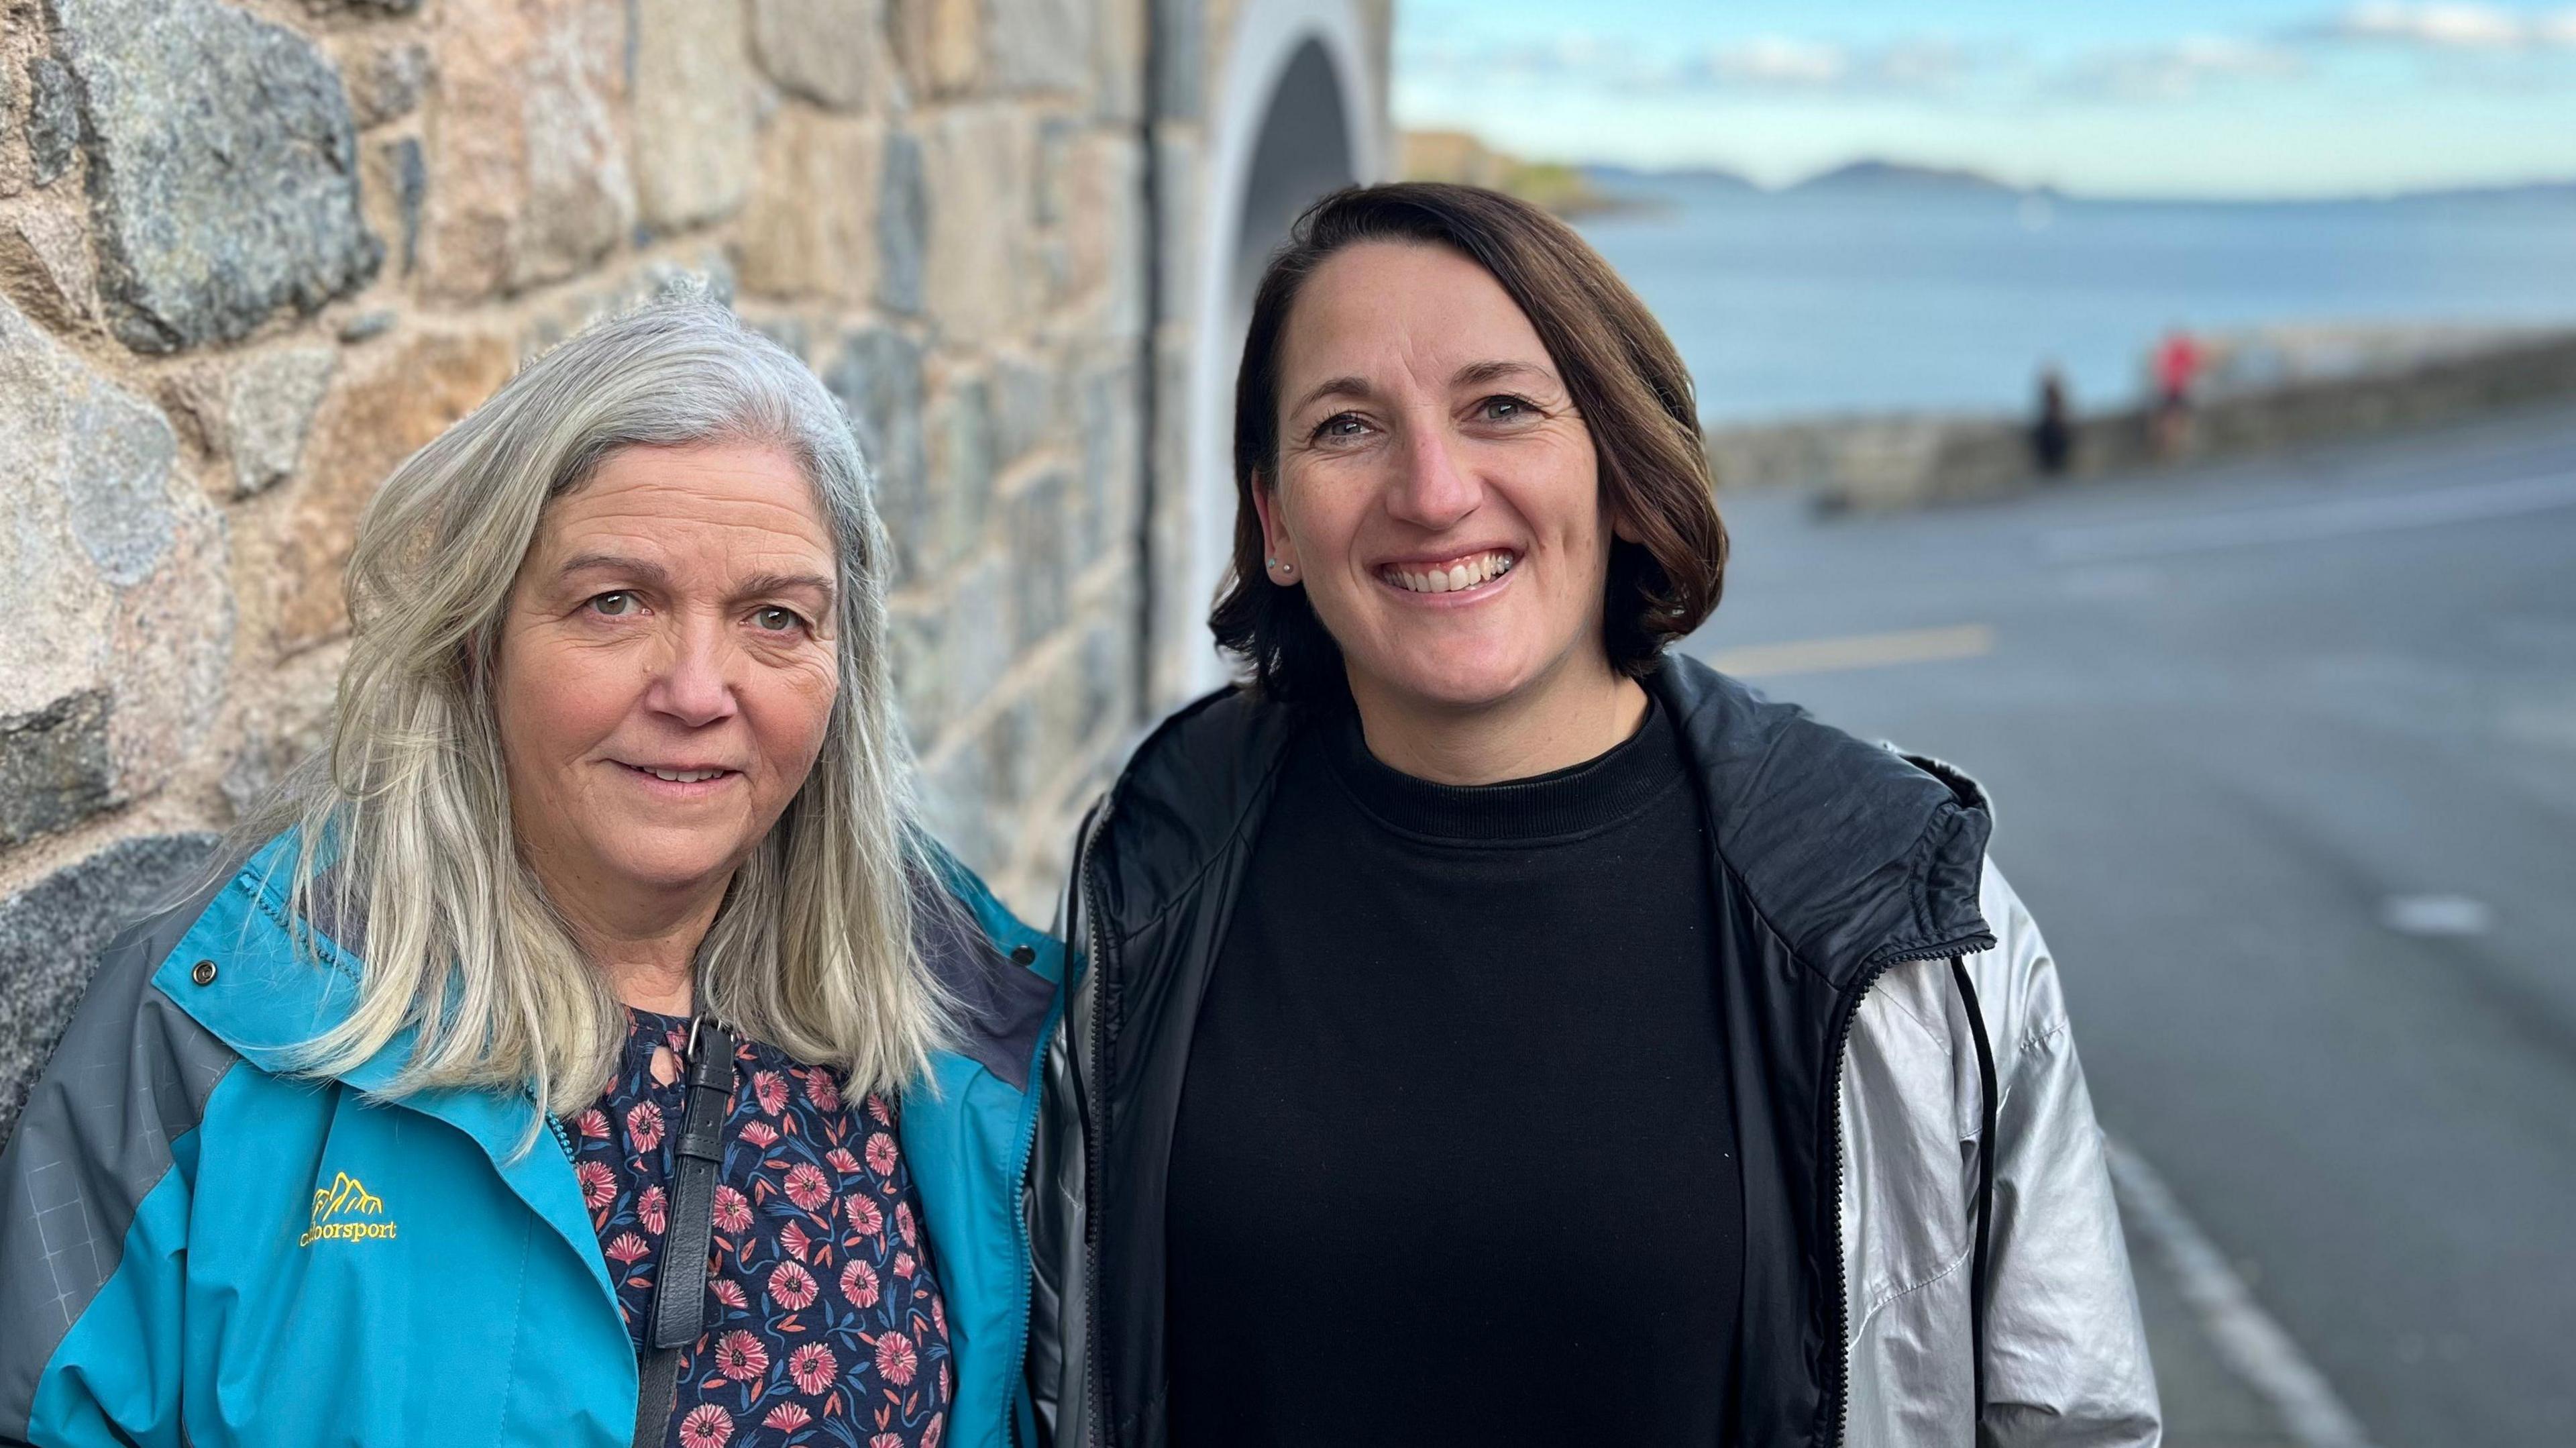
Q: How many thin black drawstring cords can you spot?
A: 2